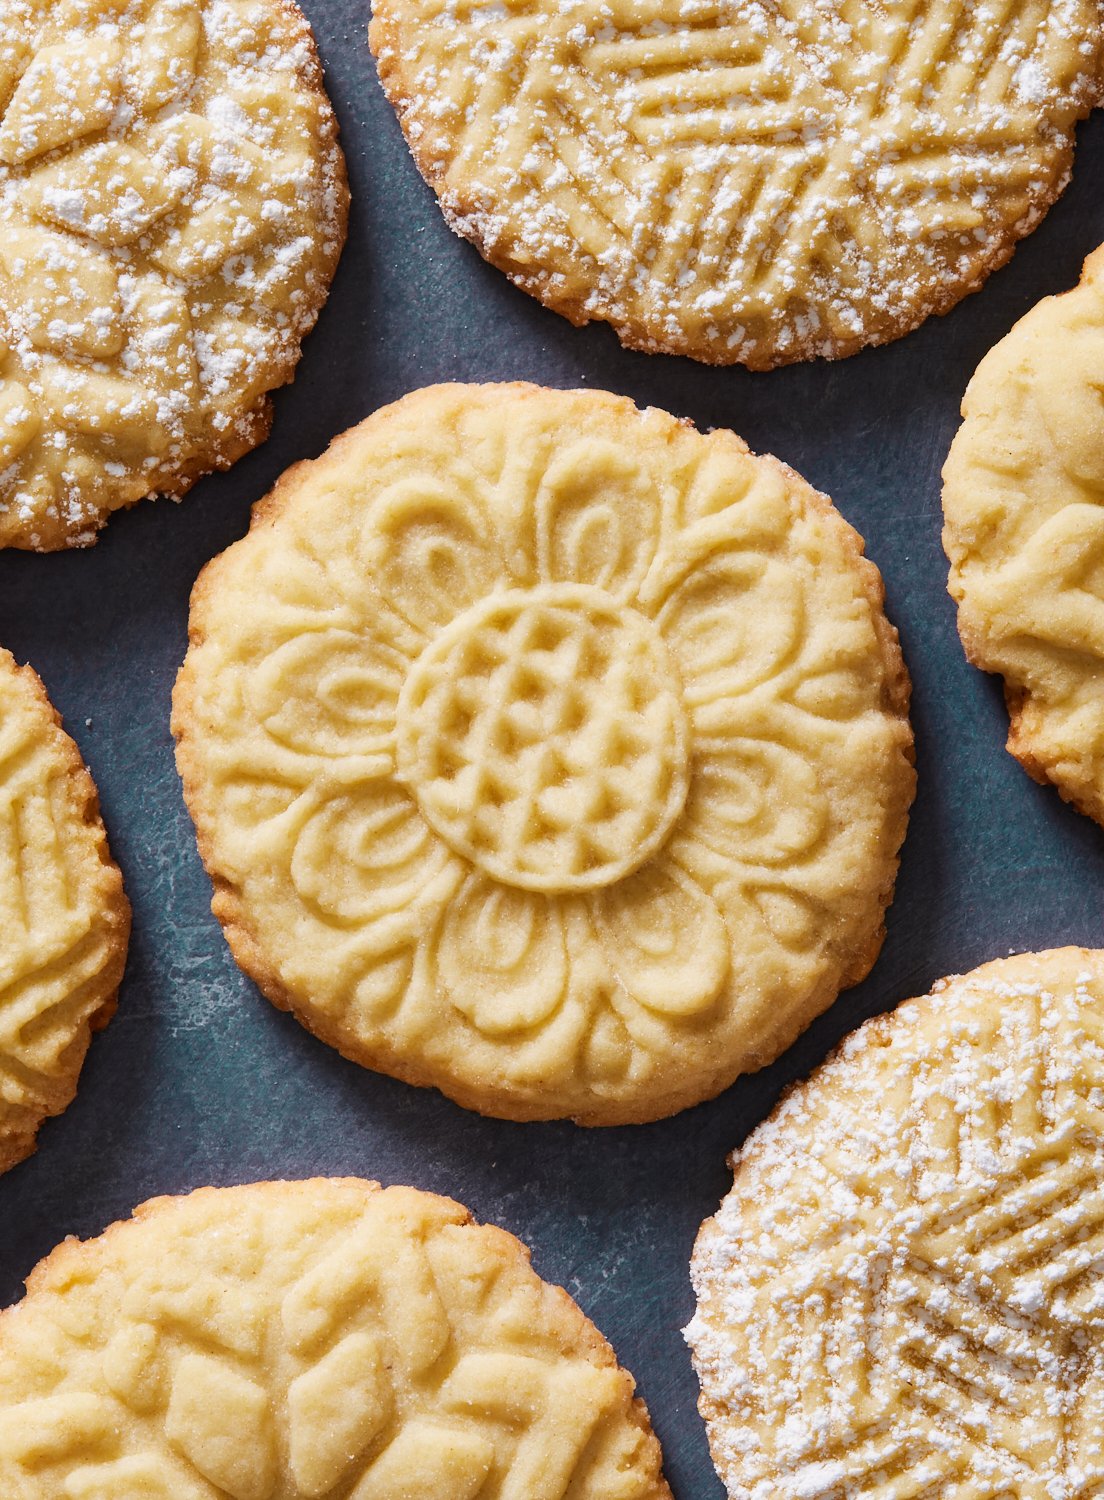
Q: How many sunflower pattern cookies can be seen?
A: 1